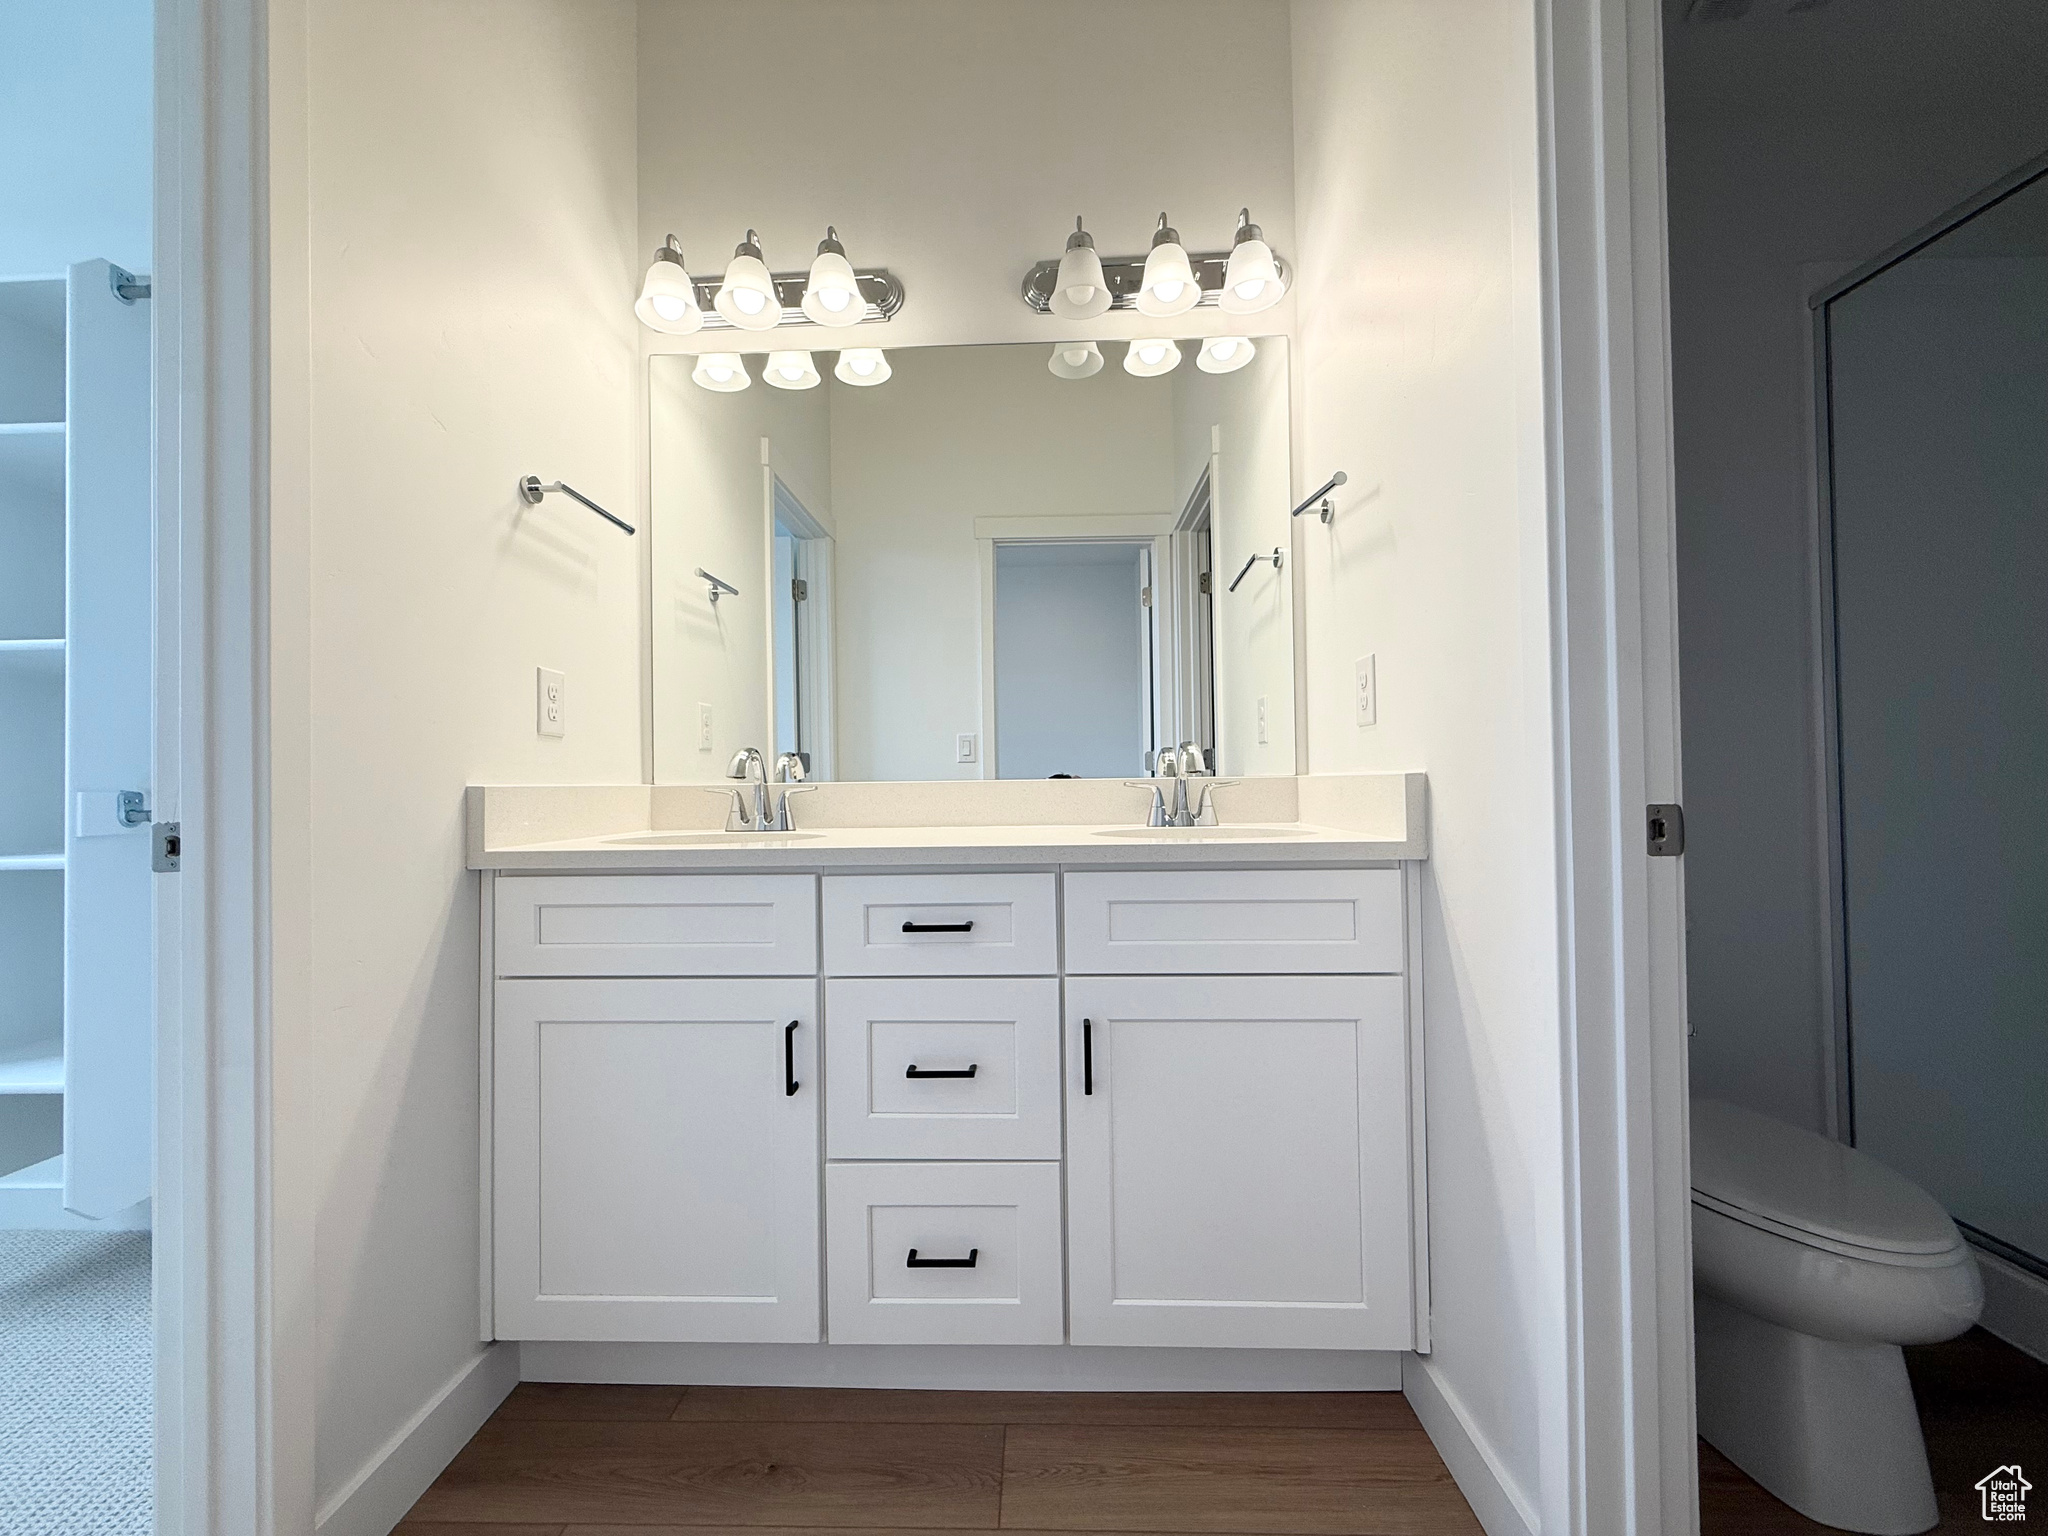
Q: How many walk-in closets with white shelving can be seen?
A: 1